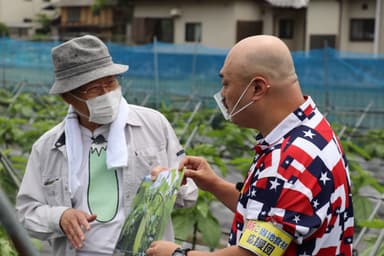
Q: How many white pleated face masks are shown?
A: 1